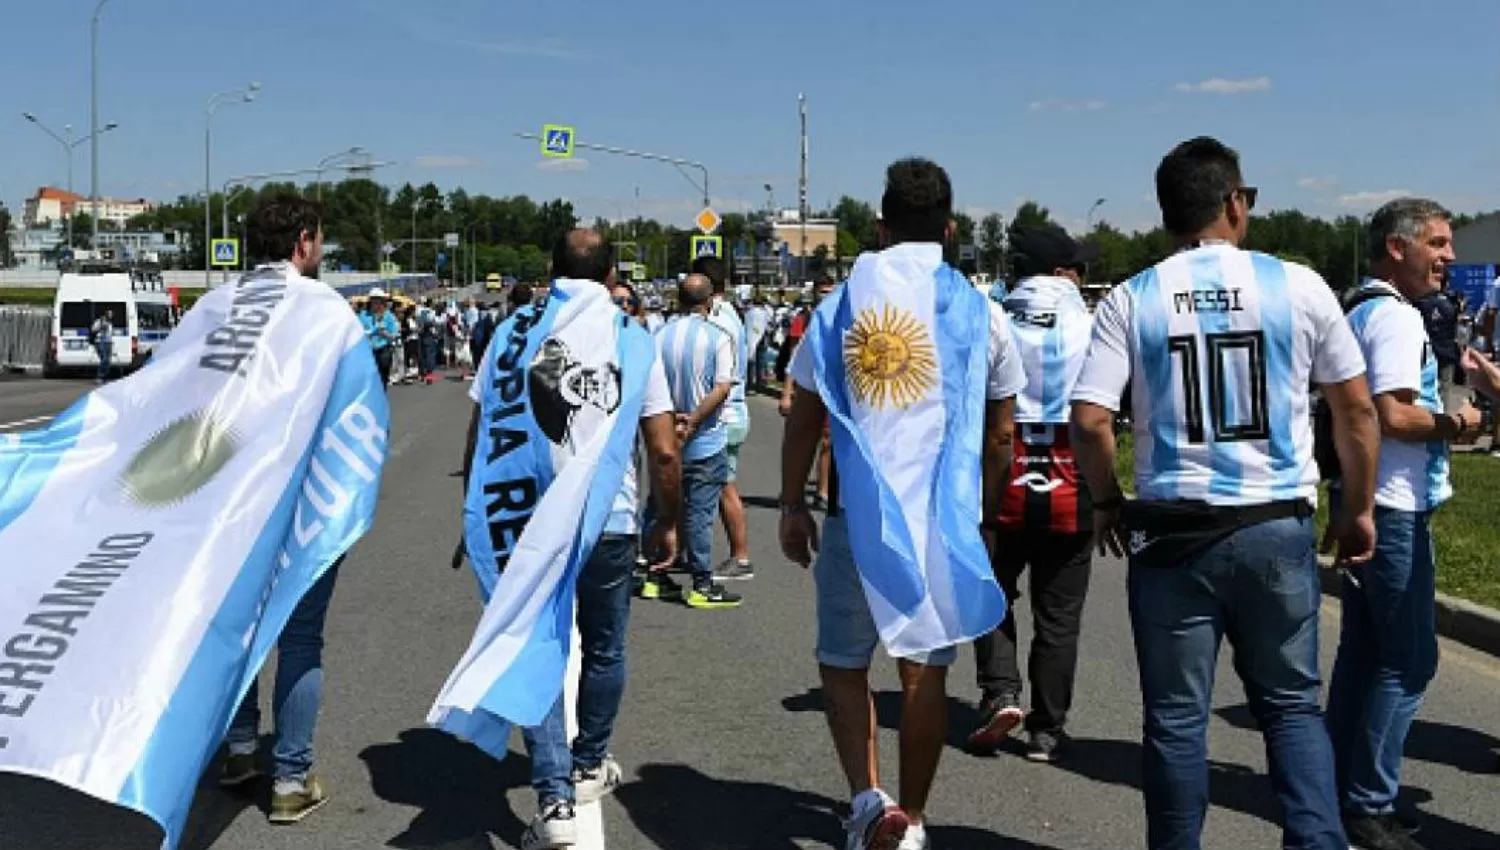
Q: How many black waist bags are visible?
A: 1